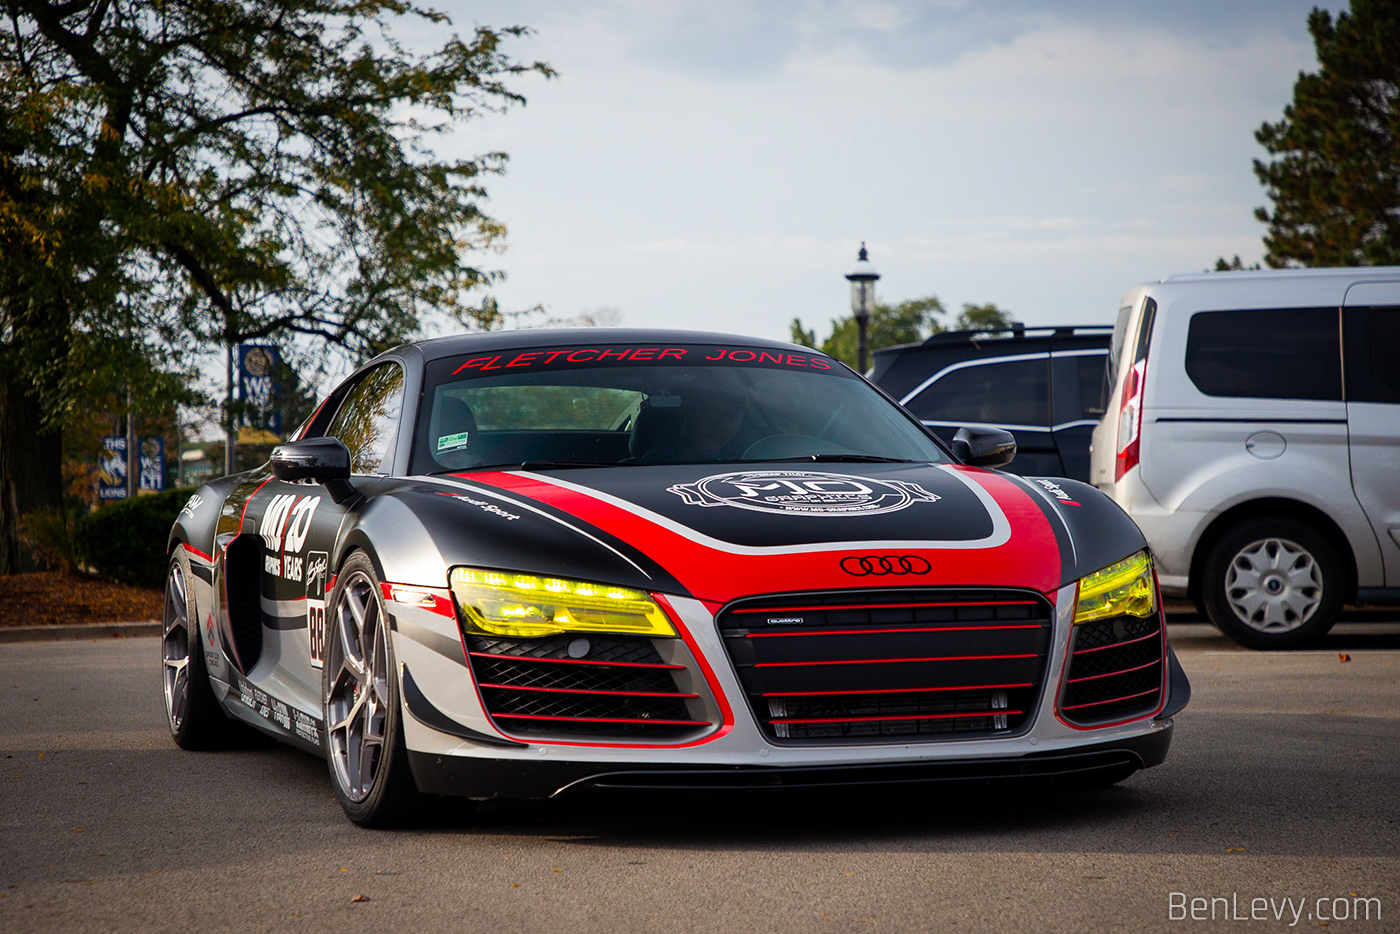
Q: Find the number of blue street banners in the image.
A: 3